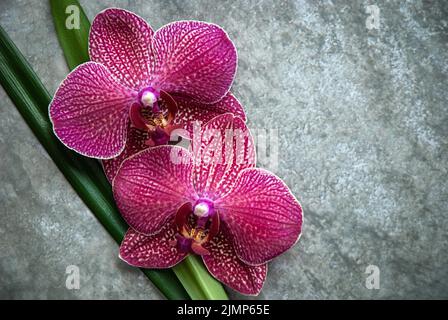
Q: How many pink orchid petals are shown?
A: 10